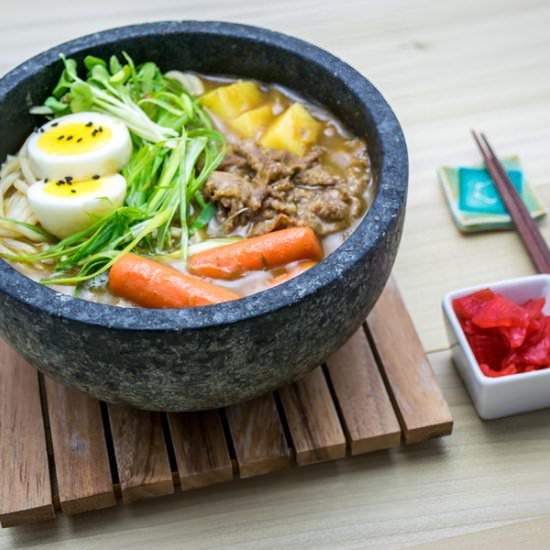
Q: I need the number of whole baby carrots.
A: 2